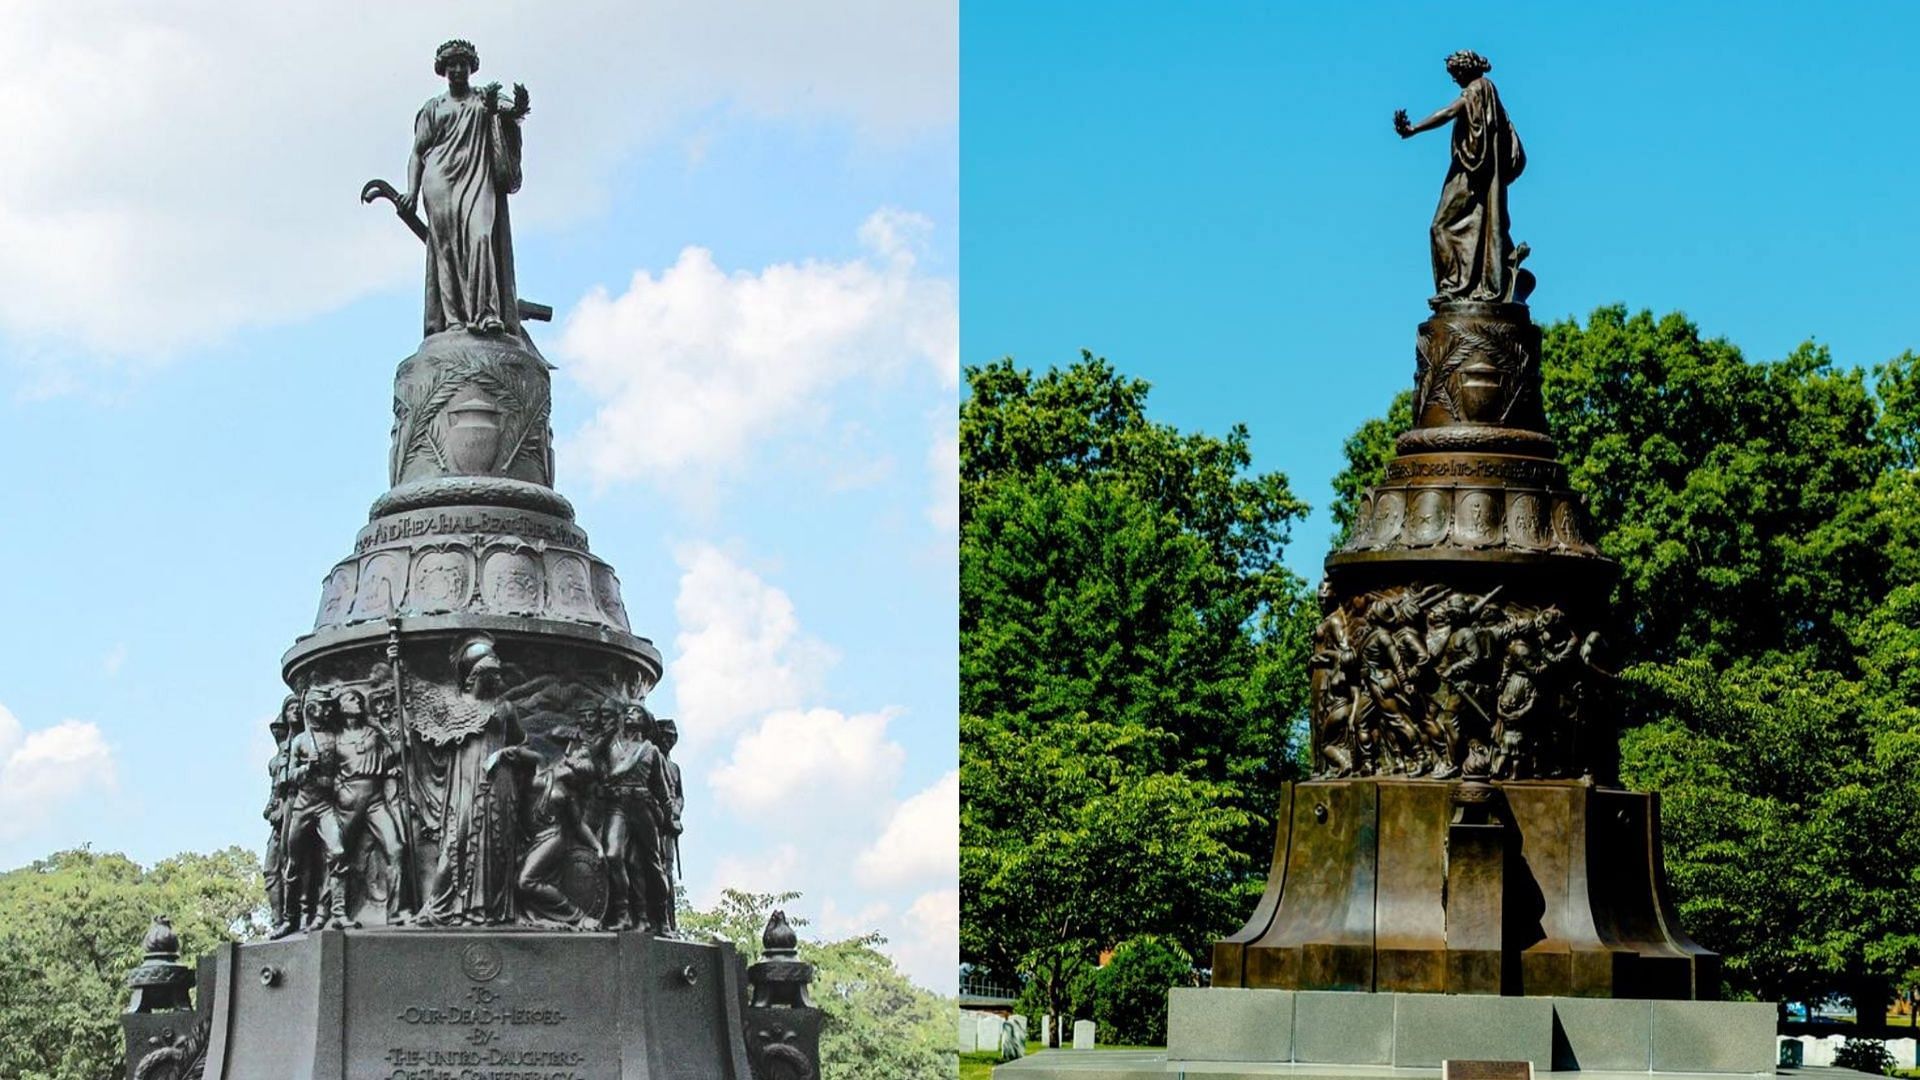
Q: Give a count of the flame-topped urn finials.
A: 3